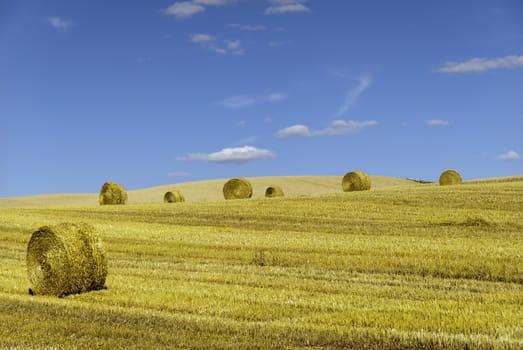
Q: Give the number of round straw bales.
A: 7